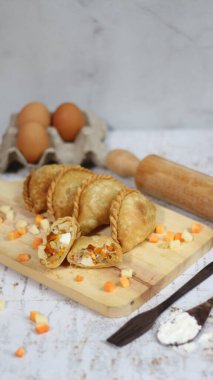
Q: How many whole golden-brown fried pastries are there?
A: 4